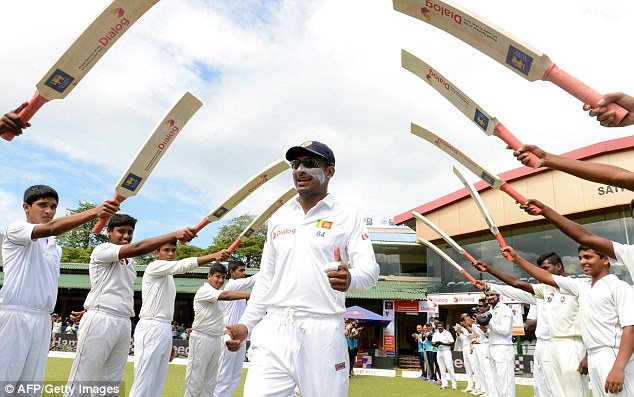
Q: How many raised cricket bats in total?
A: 10